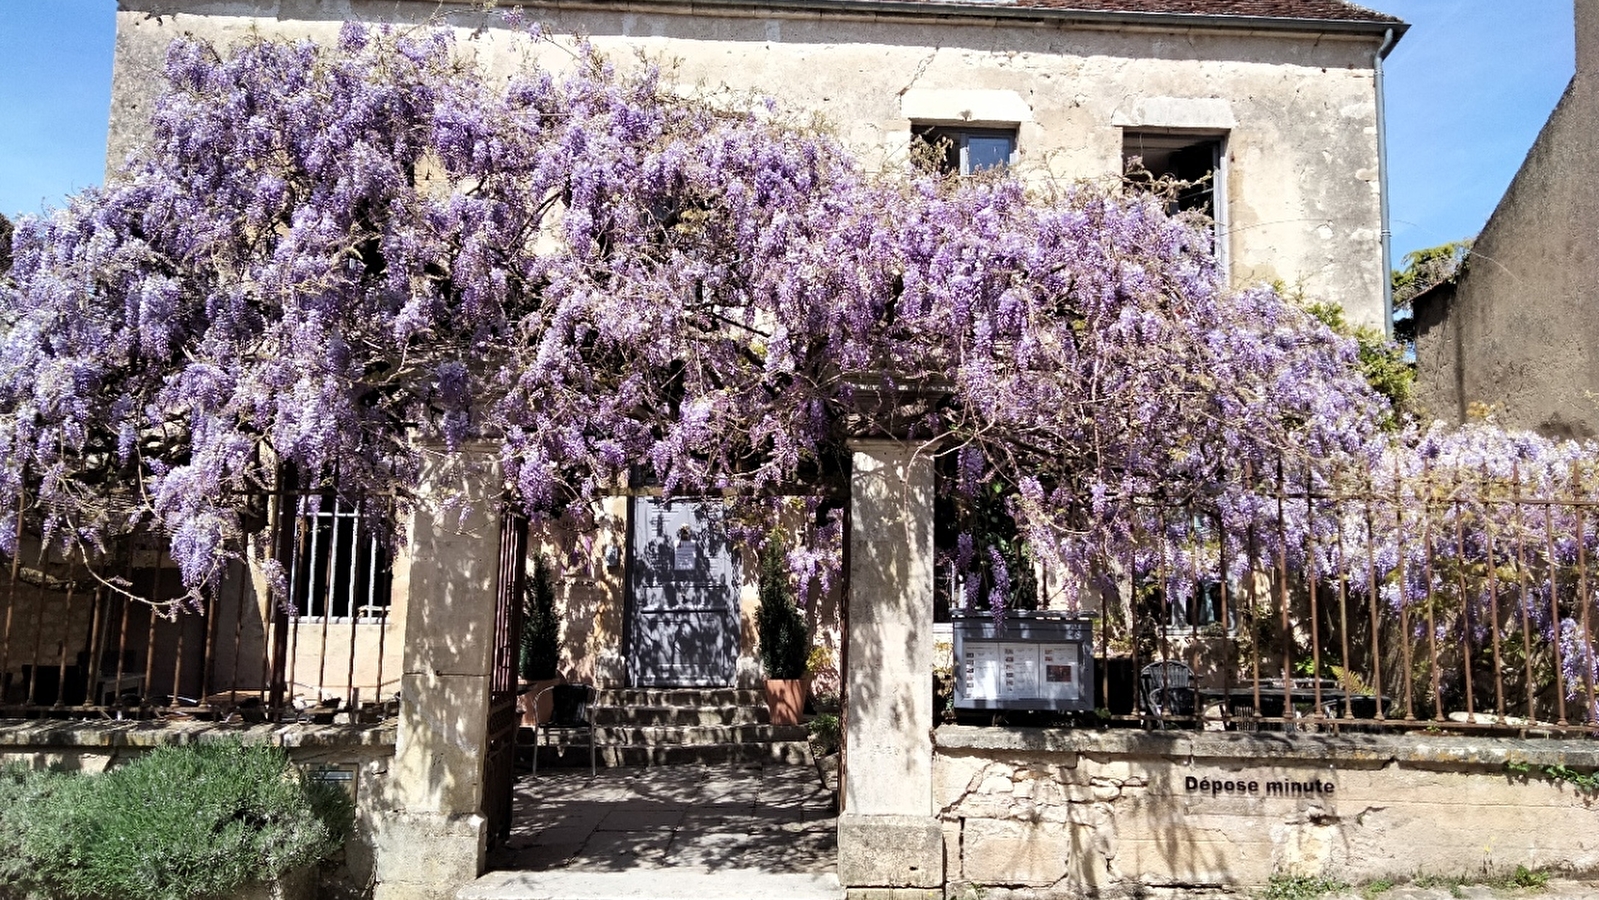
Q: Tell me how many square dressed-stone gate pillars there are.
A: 2